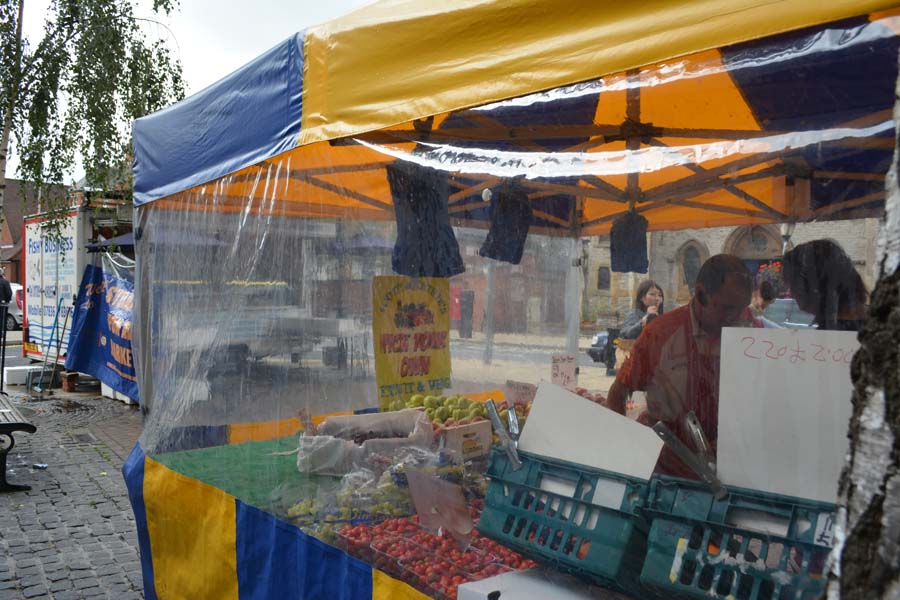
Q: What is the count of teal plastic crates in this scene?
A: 2